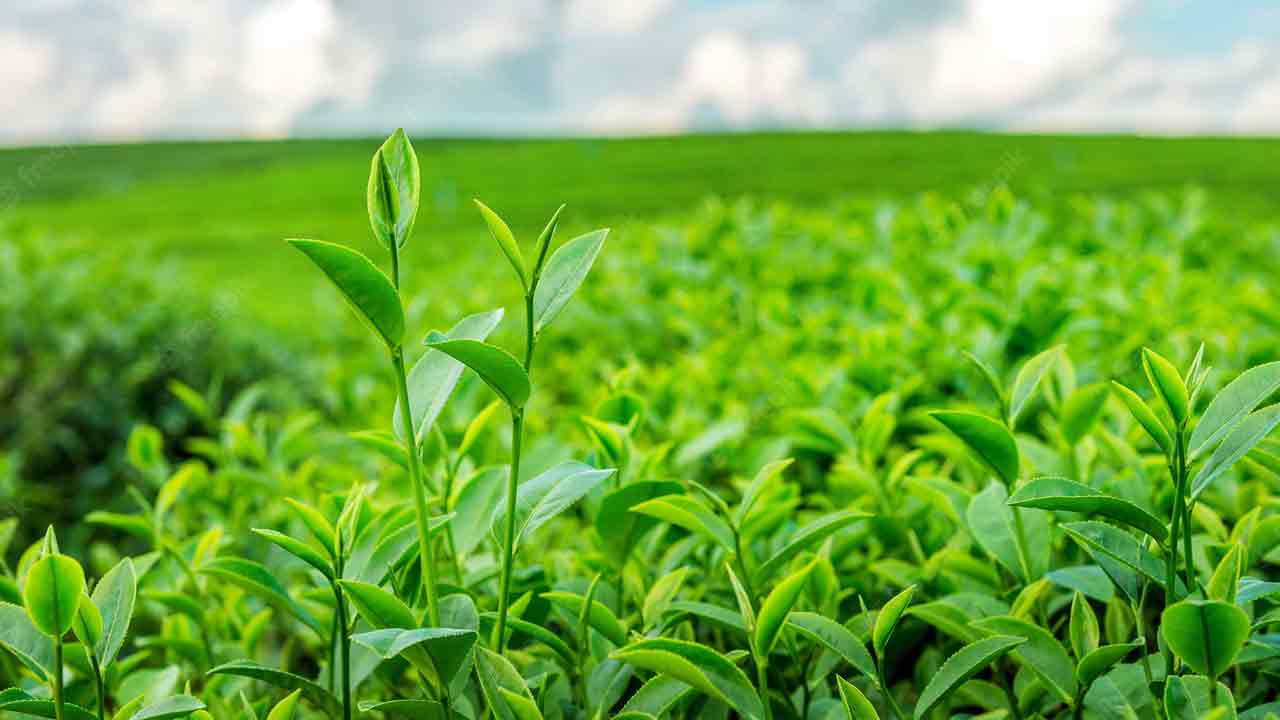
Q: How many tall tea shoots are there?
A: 2